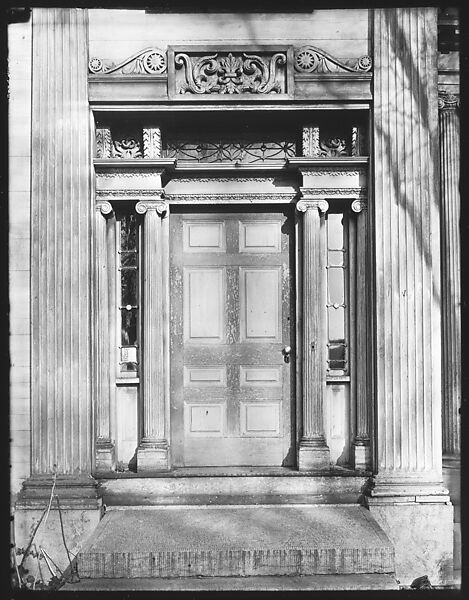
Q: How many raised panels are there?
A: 8